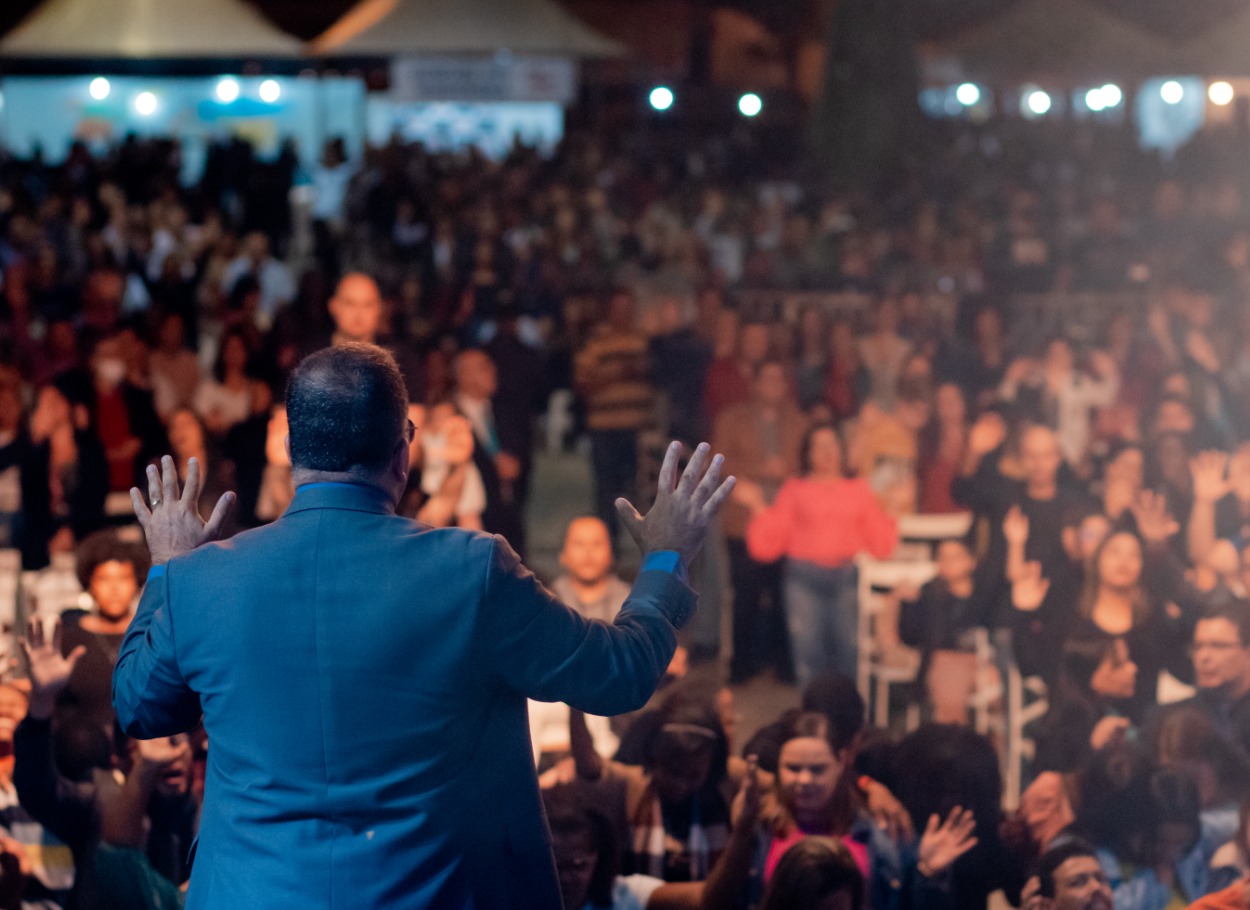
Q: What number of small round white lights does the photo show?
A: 12